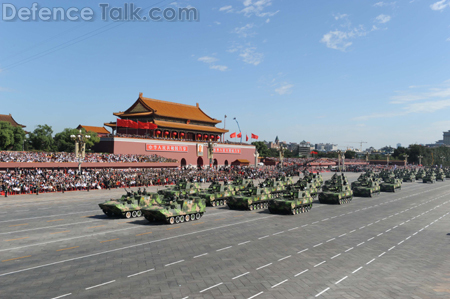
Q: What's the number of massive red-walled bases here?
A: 1